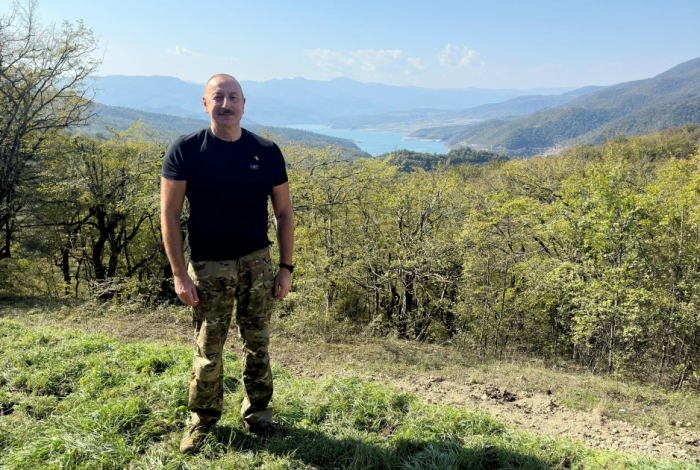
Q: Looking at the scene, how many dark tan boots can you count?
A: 2